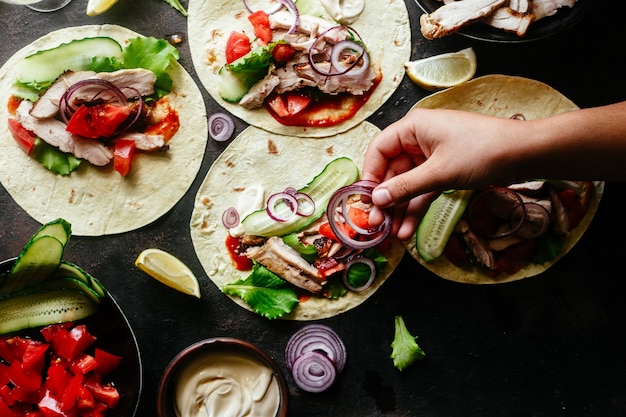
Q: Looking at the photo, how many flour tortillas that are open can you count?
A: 4